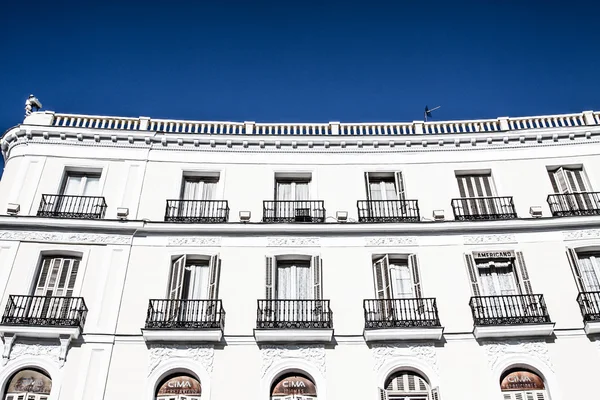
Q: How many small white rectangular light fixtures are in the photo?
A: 6